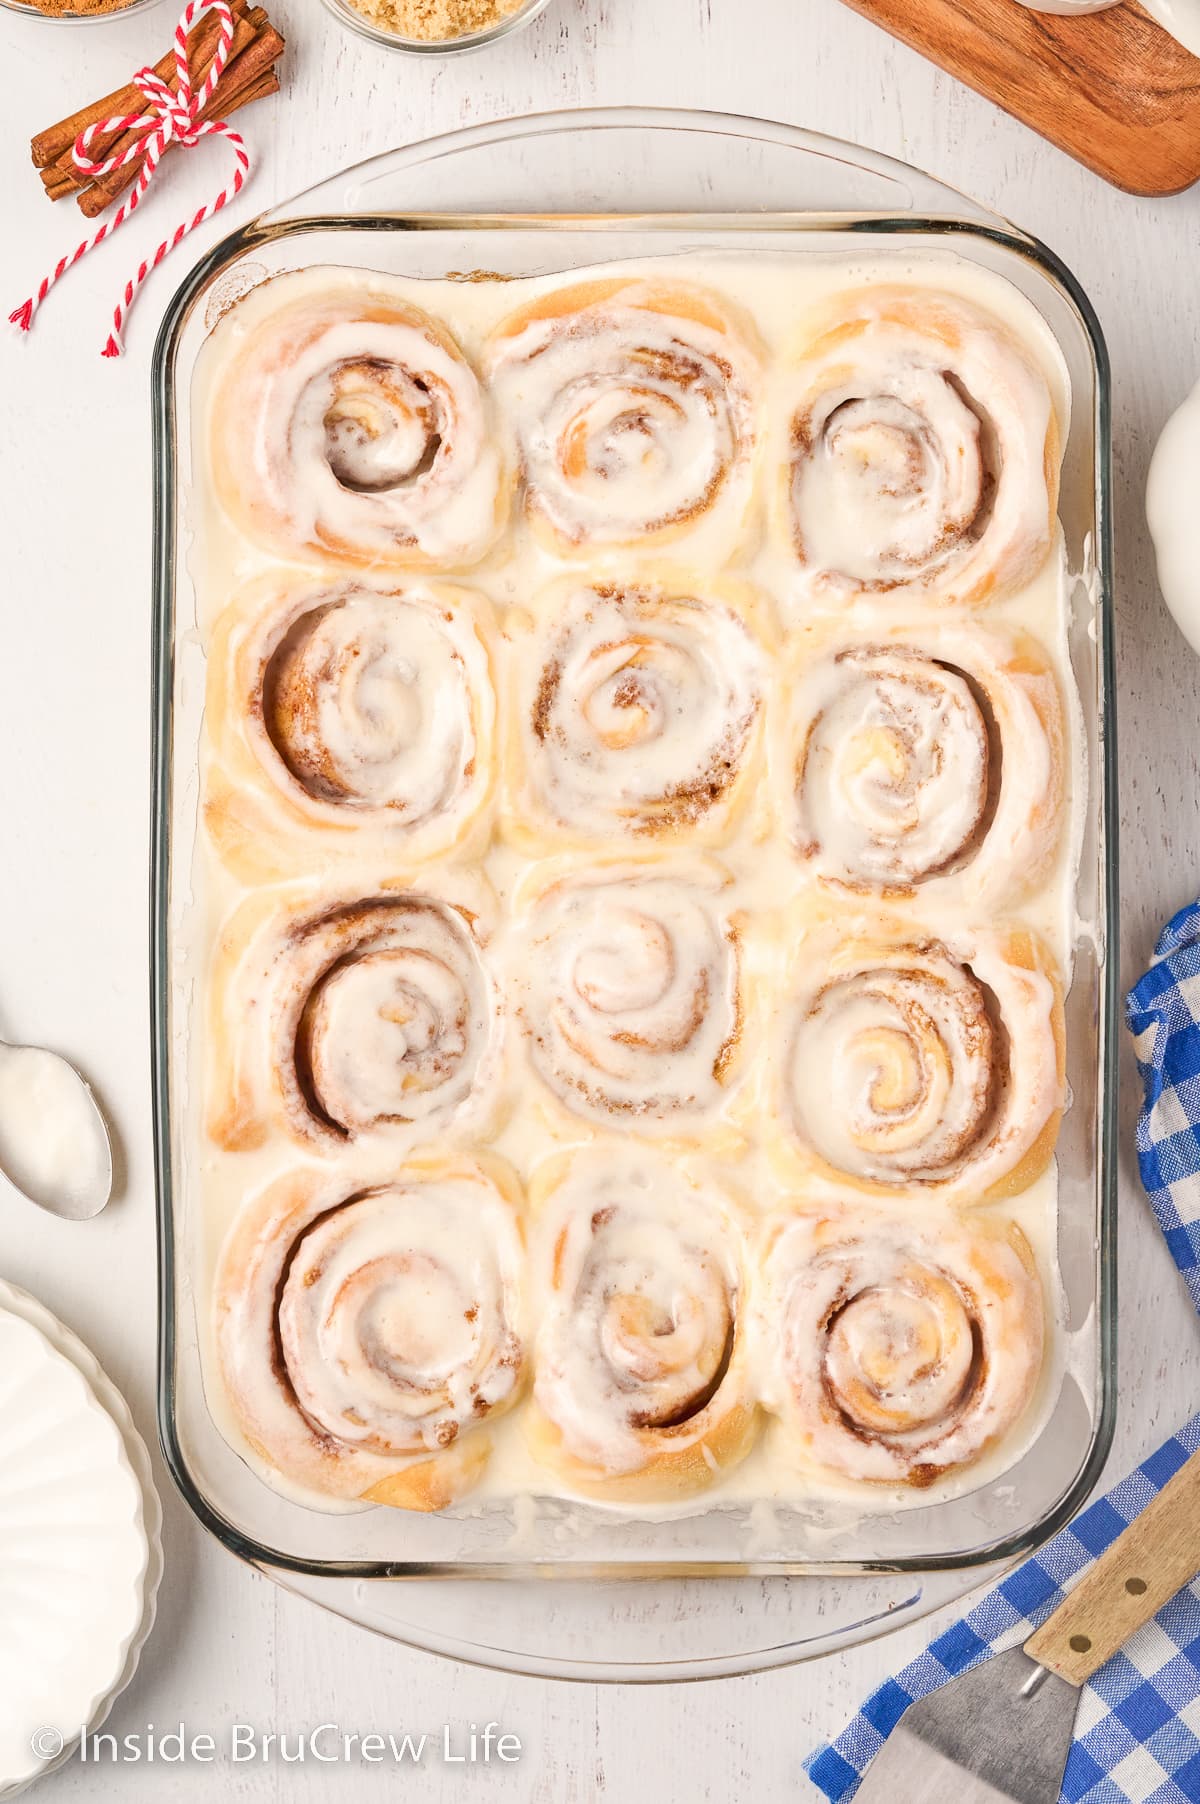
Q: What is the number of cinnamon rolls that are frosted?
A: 12